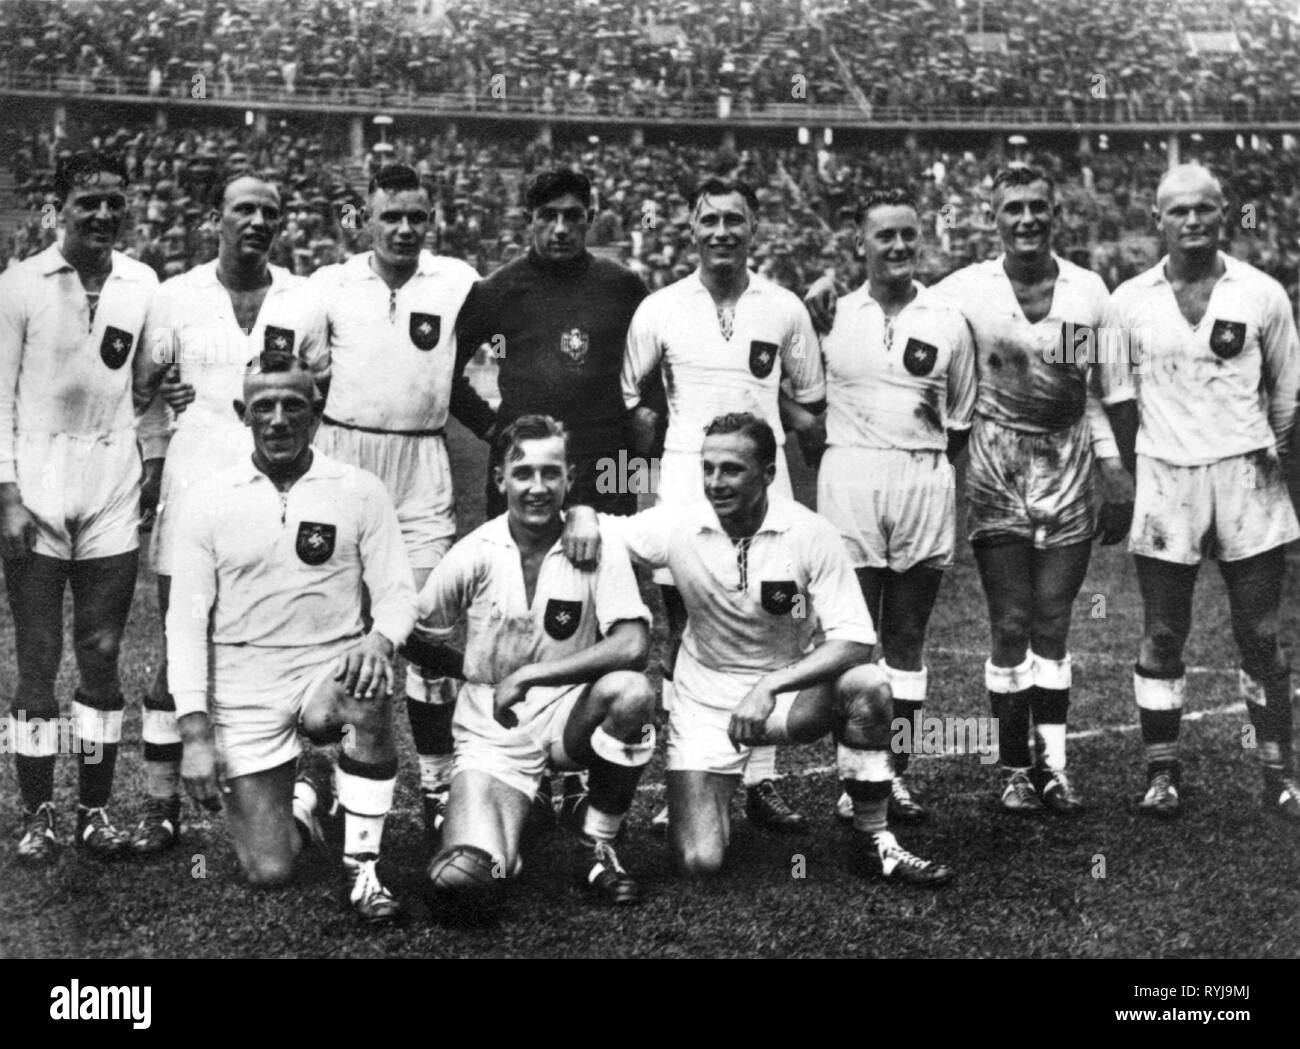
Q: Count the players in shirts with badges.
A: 11